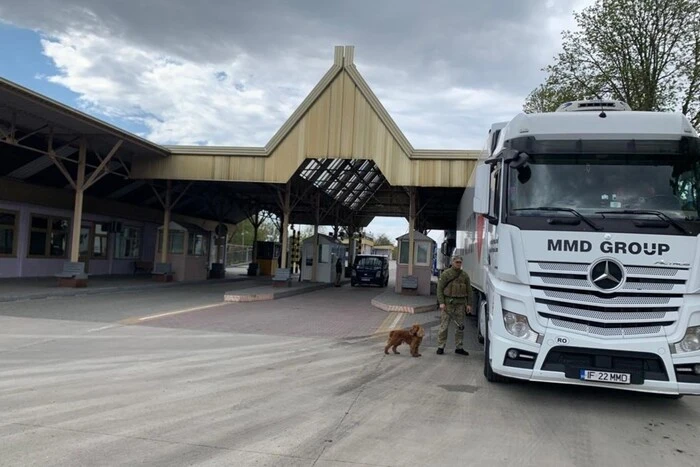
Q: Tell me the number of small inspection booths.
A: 3